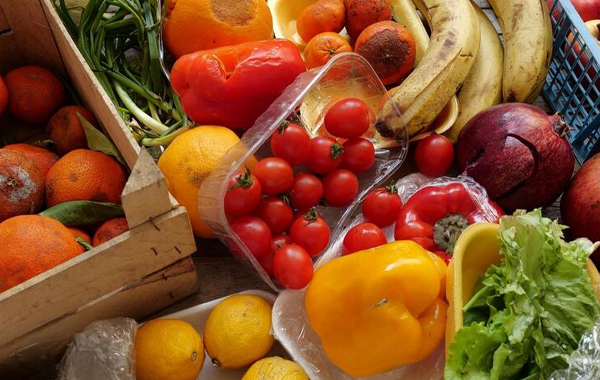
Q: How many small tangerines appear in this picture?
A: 4